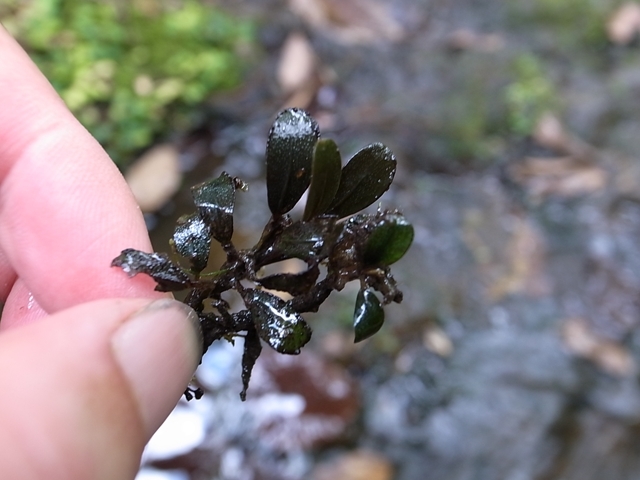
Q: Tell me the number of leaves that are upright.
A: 3